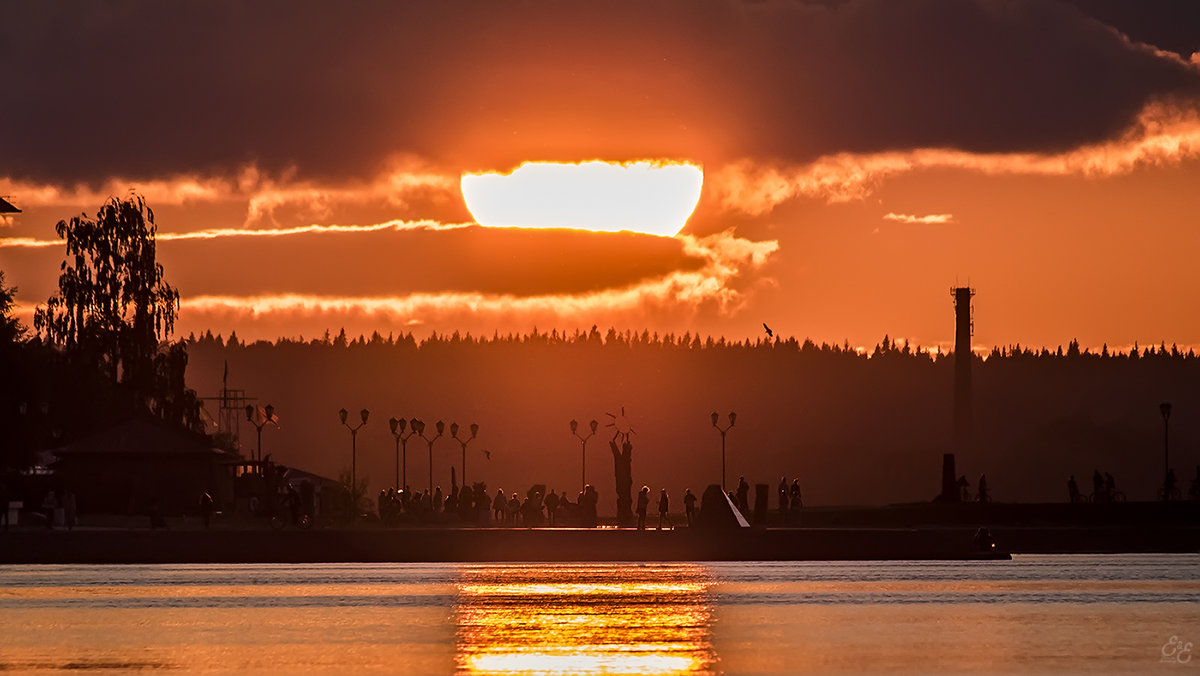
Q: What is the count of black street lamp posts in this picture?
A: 9